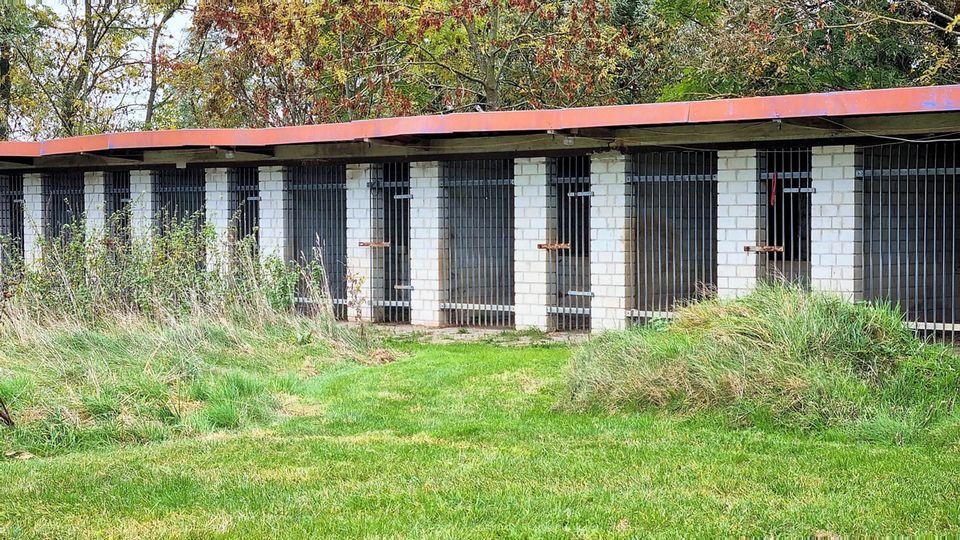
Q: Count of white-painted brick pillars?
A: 11